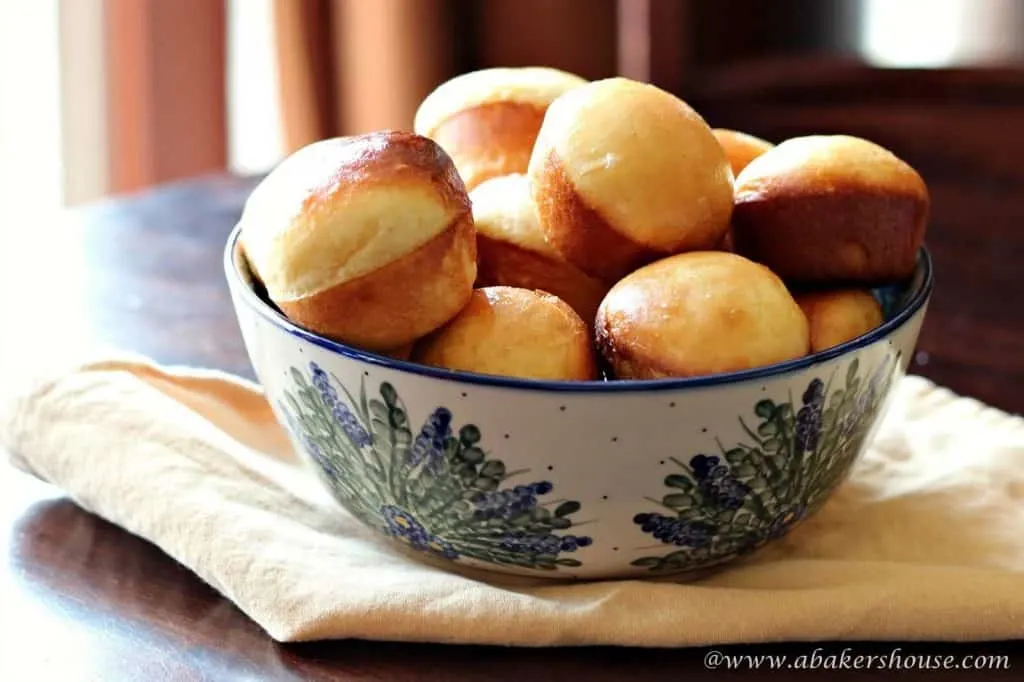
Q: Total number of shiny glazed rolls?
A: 9